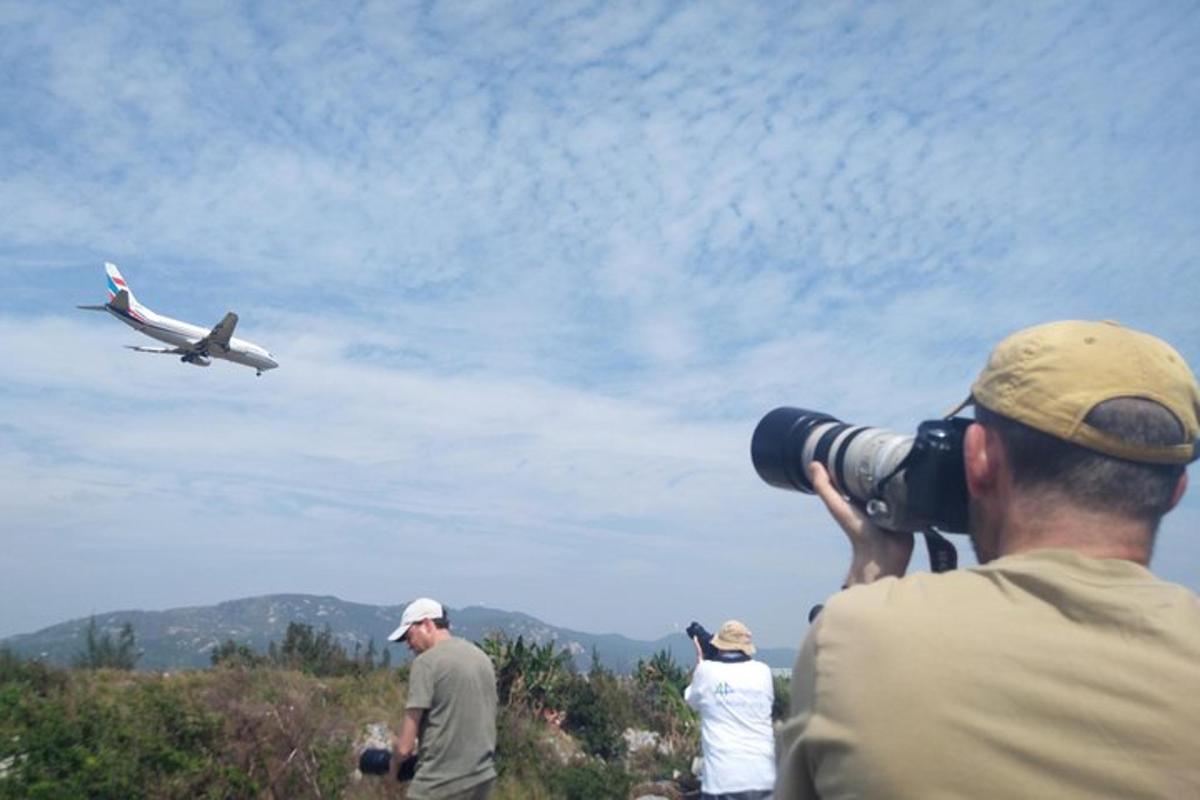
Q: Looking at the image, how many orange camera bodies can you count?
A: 0